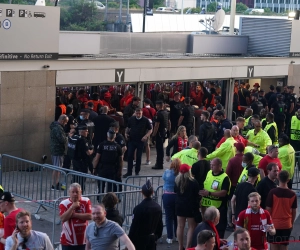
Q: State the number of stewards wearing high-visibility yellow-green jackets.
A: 11